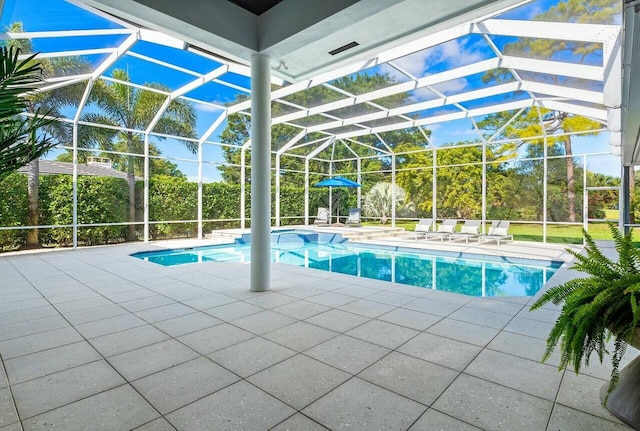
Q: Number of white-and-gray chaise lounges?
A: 4